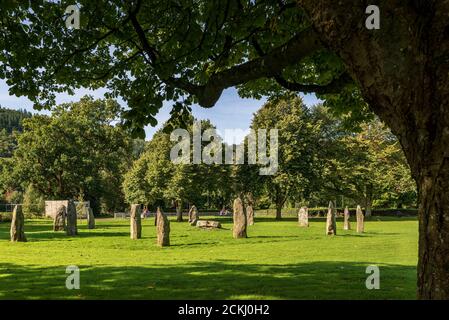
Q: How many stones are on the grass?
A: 14